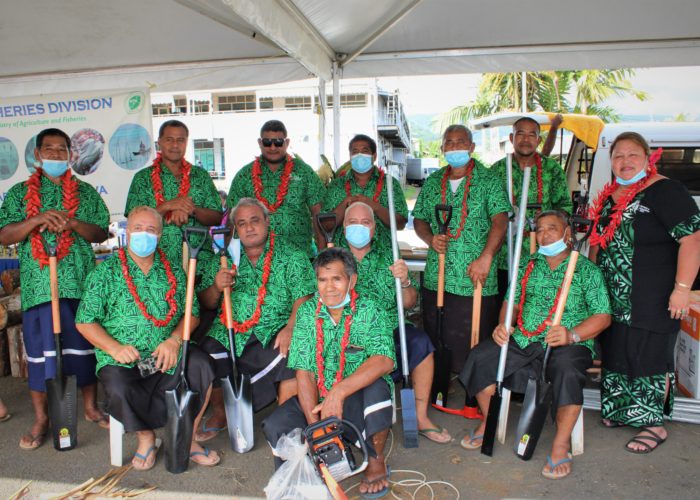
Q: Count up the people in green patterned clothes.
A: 12